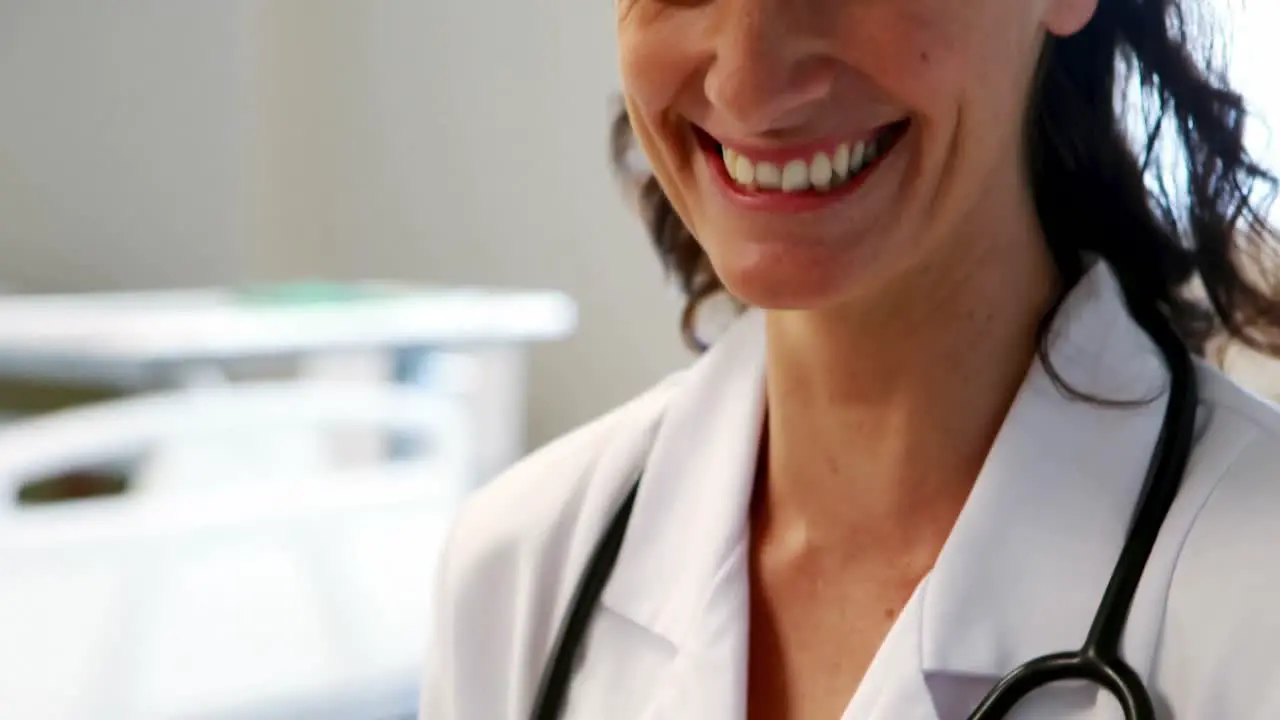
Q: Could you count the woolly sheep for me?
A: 0